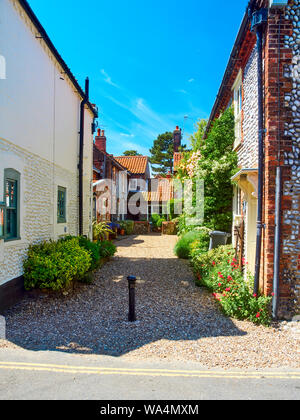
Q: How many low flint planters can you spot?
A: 2